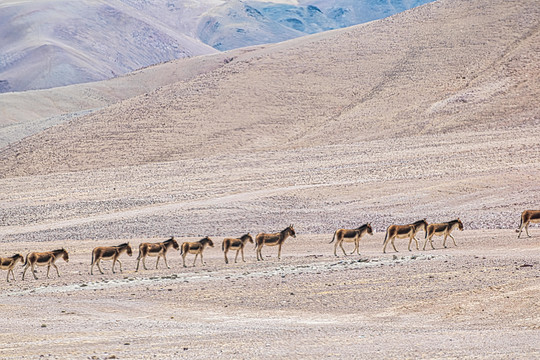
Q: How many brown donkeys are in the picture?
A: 11